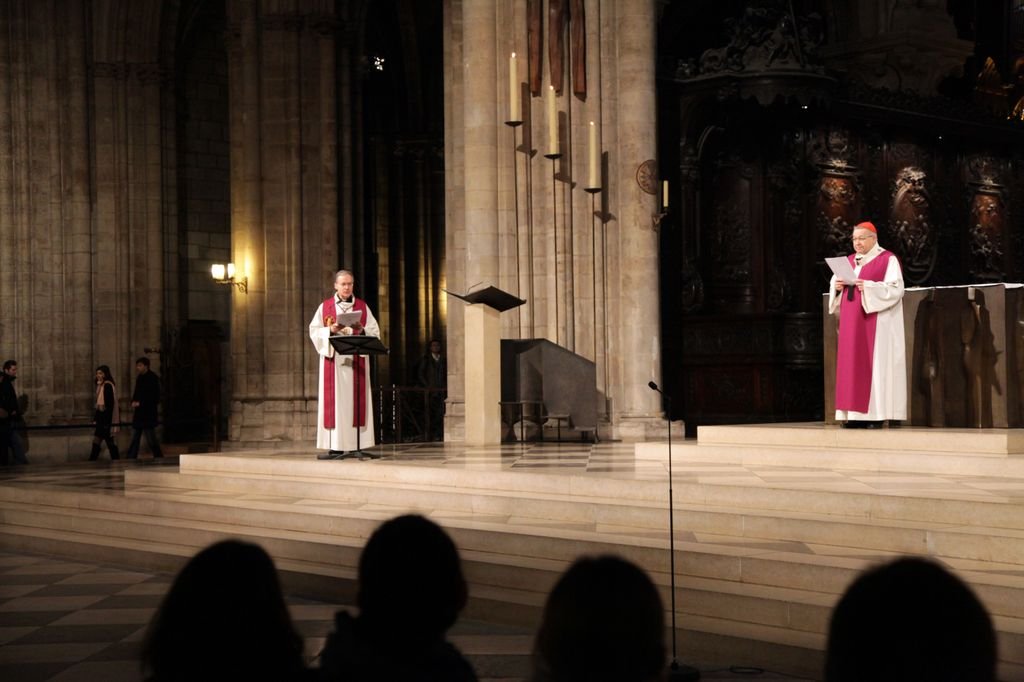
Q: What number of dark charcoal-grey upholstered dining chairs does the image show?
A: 0